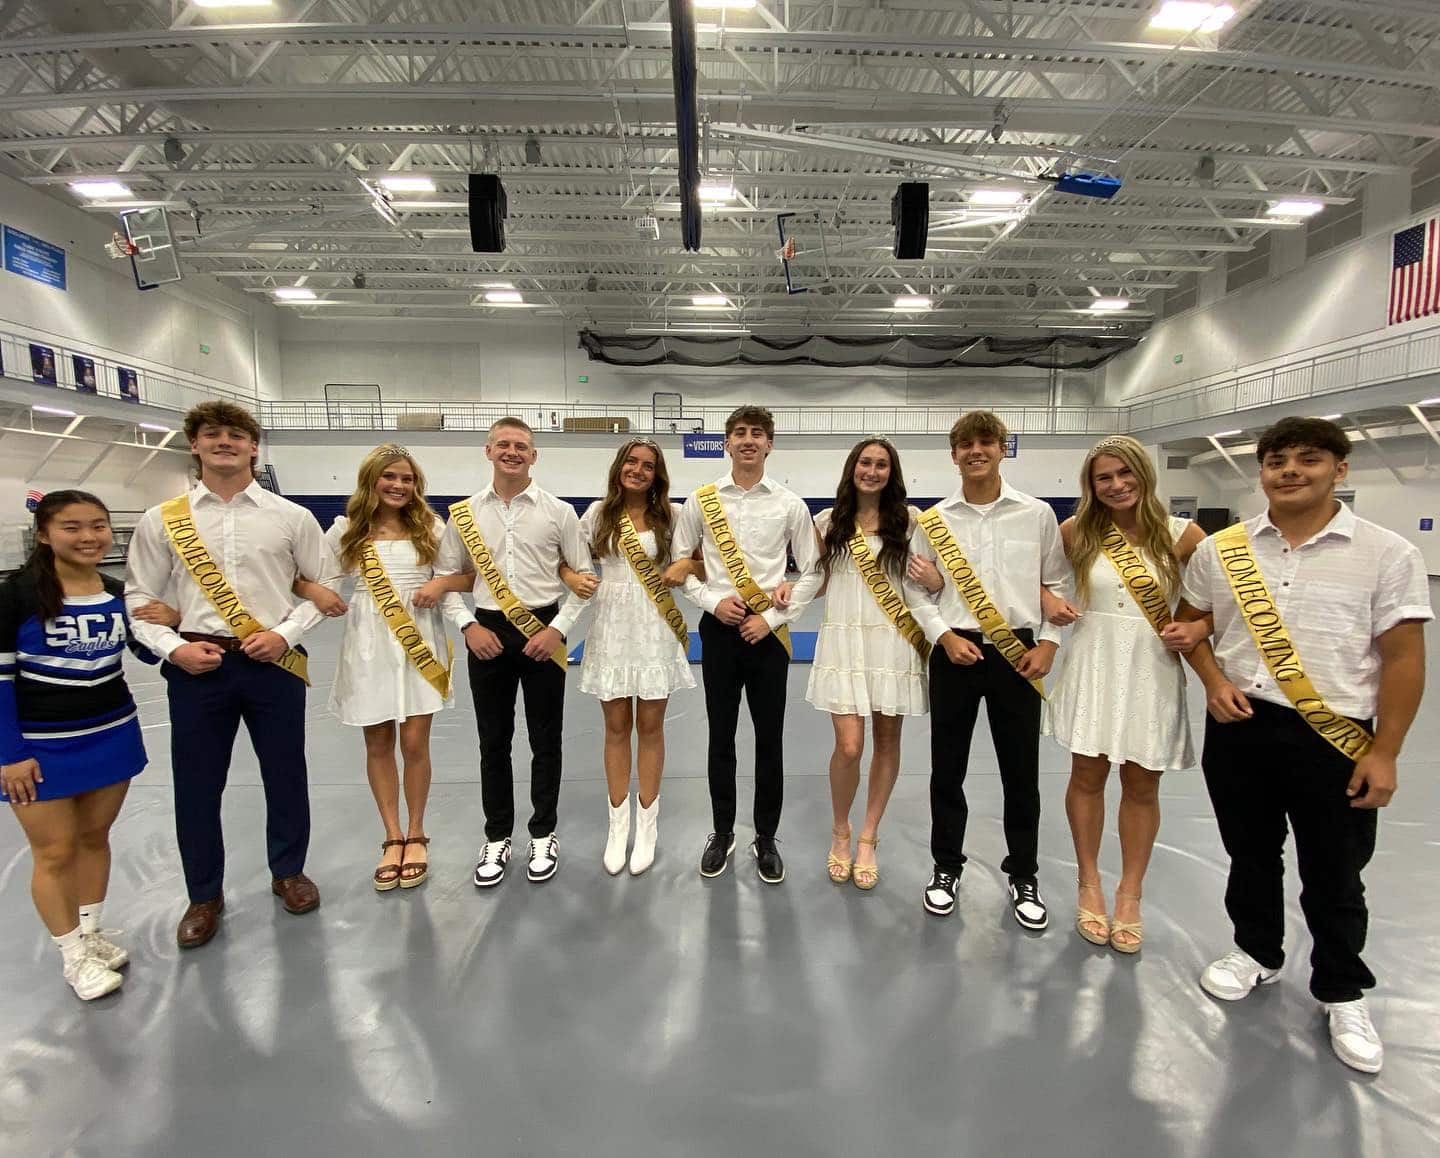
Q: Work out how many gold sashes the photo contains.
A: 9